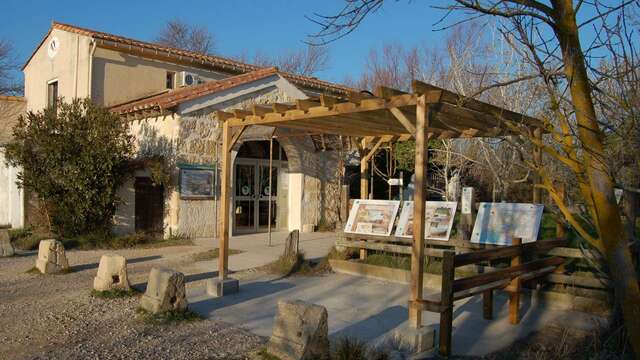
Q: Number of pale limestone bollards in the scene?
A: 5